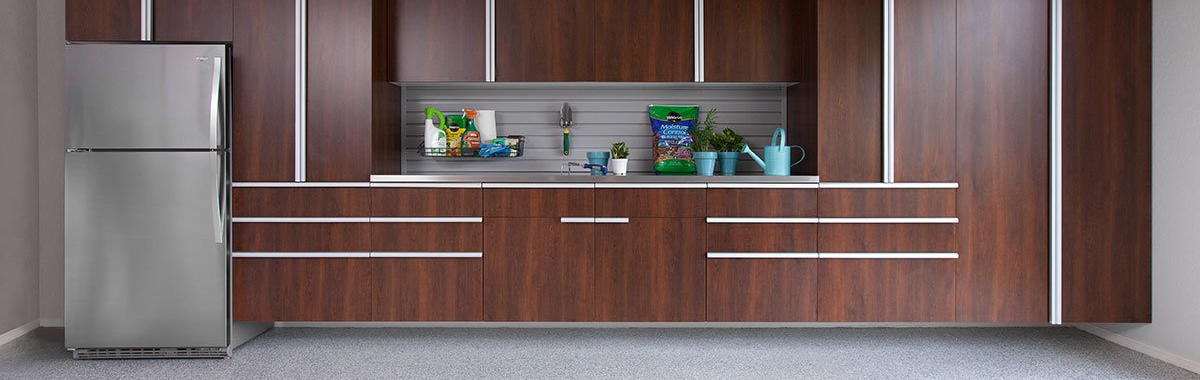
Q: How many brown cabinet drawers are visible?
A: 14